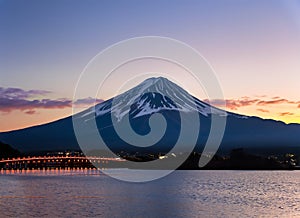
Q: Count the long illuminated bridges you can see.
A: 1